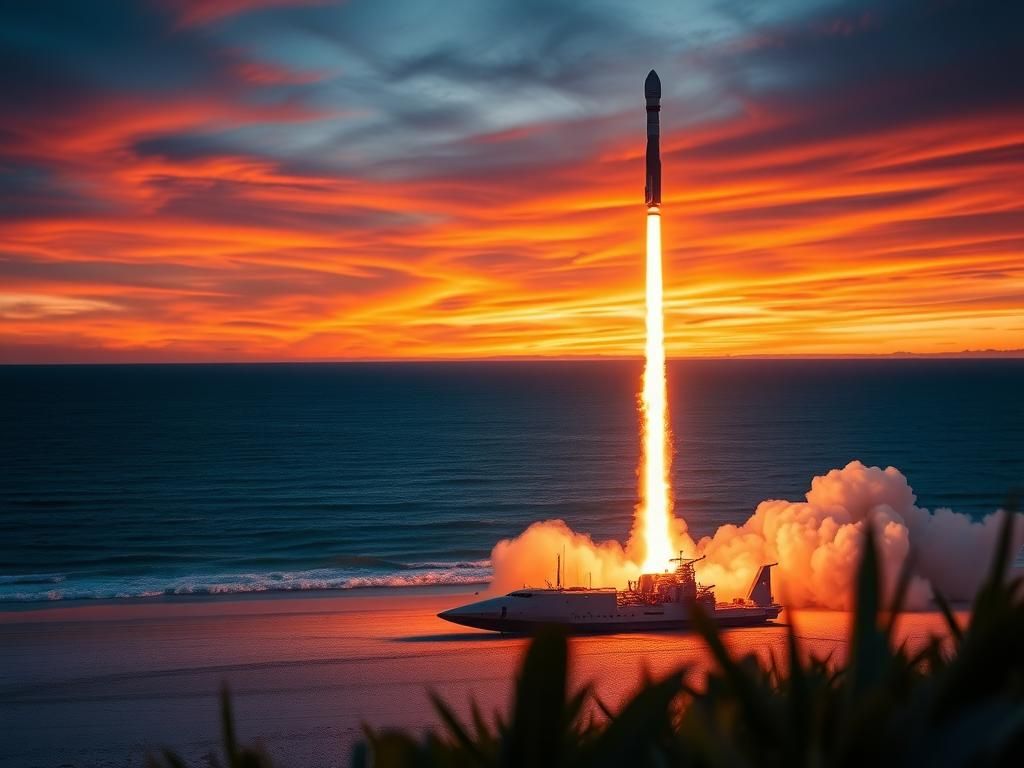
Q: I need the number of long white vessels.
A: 1